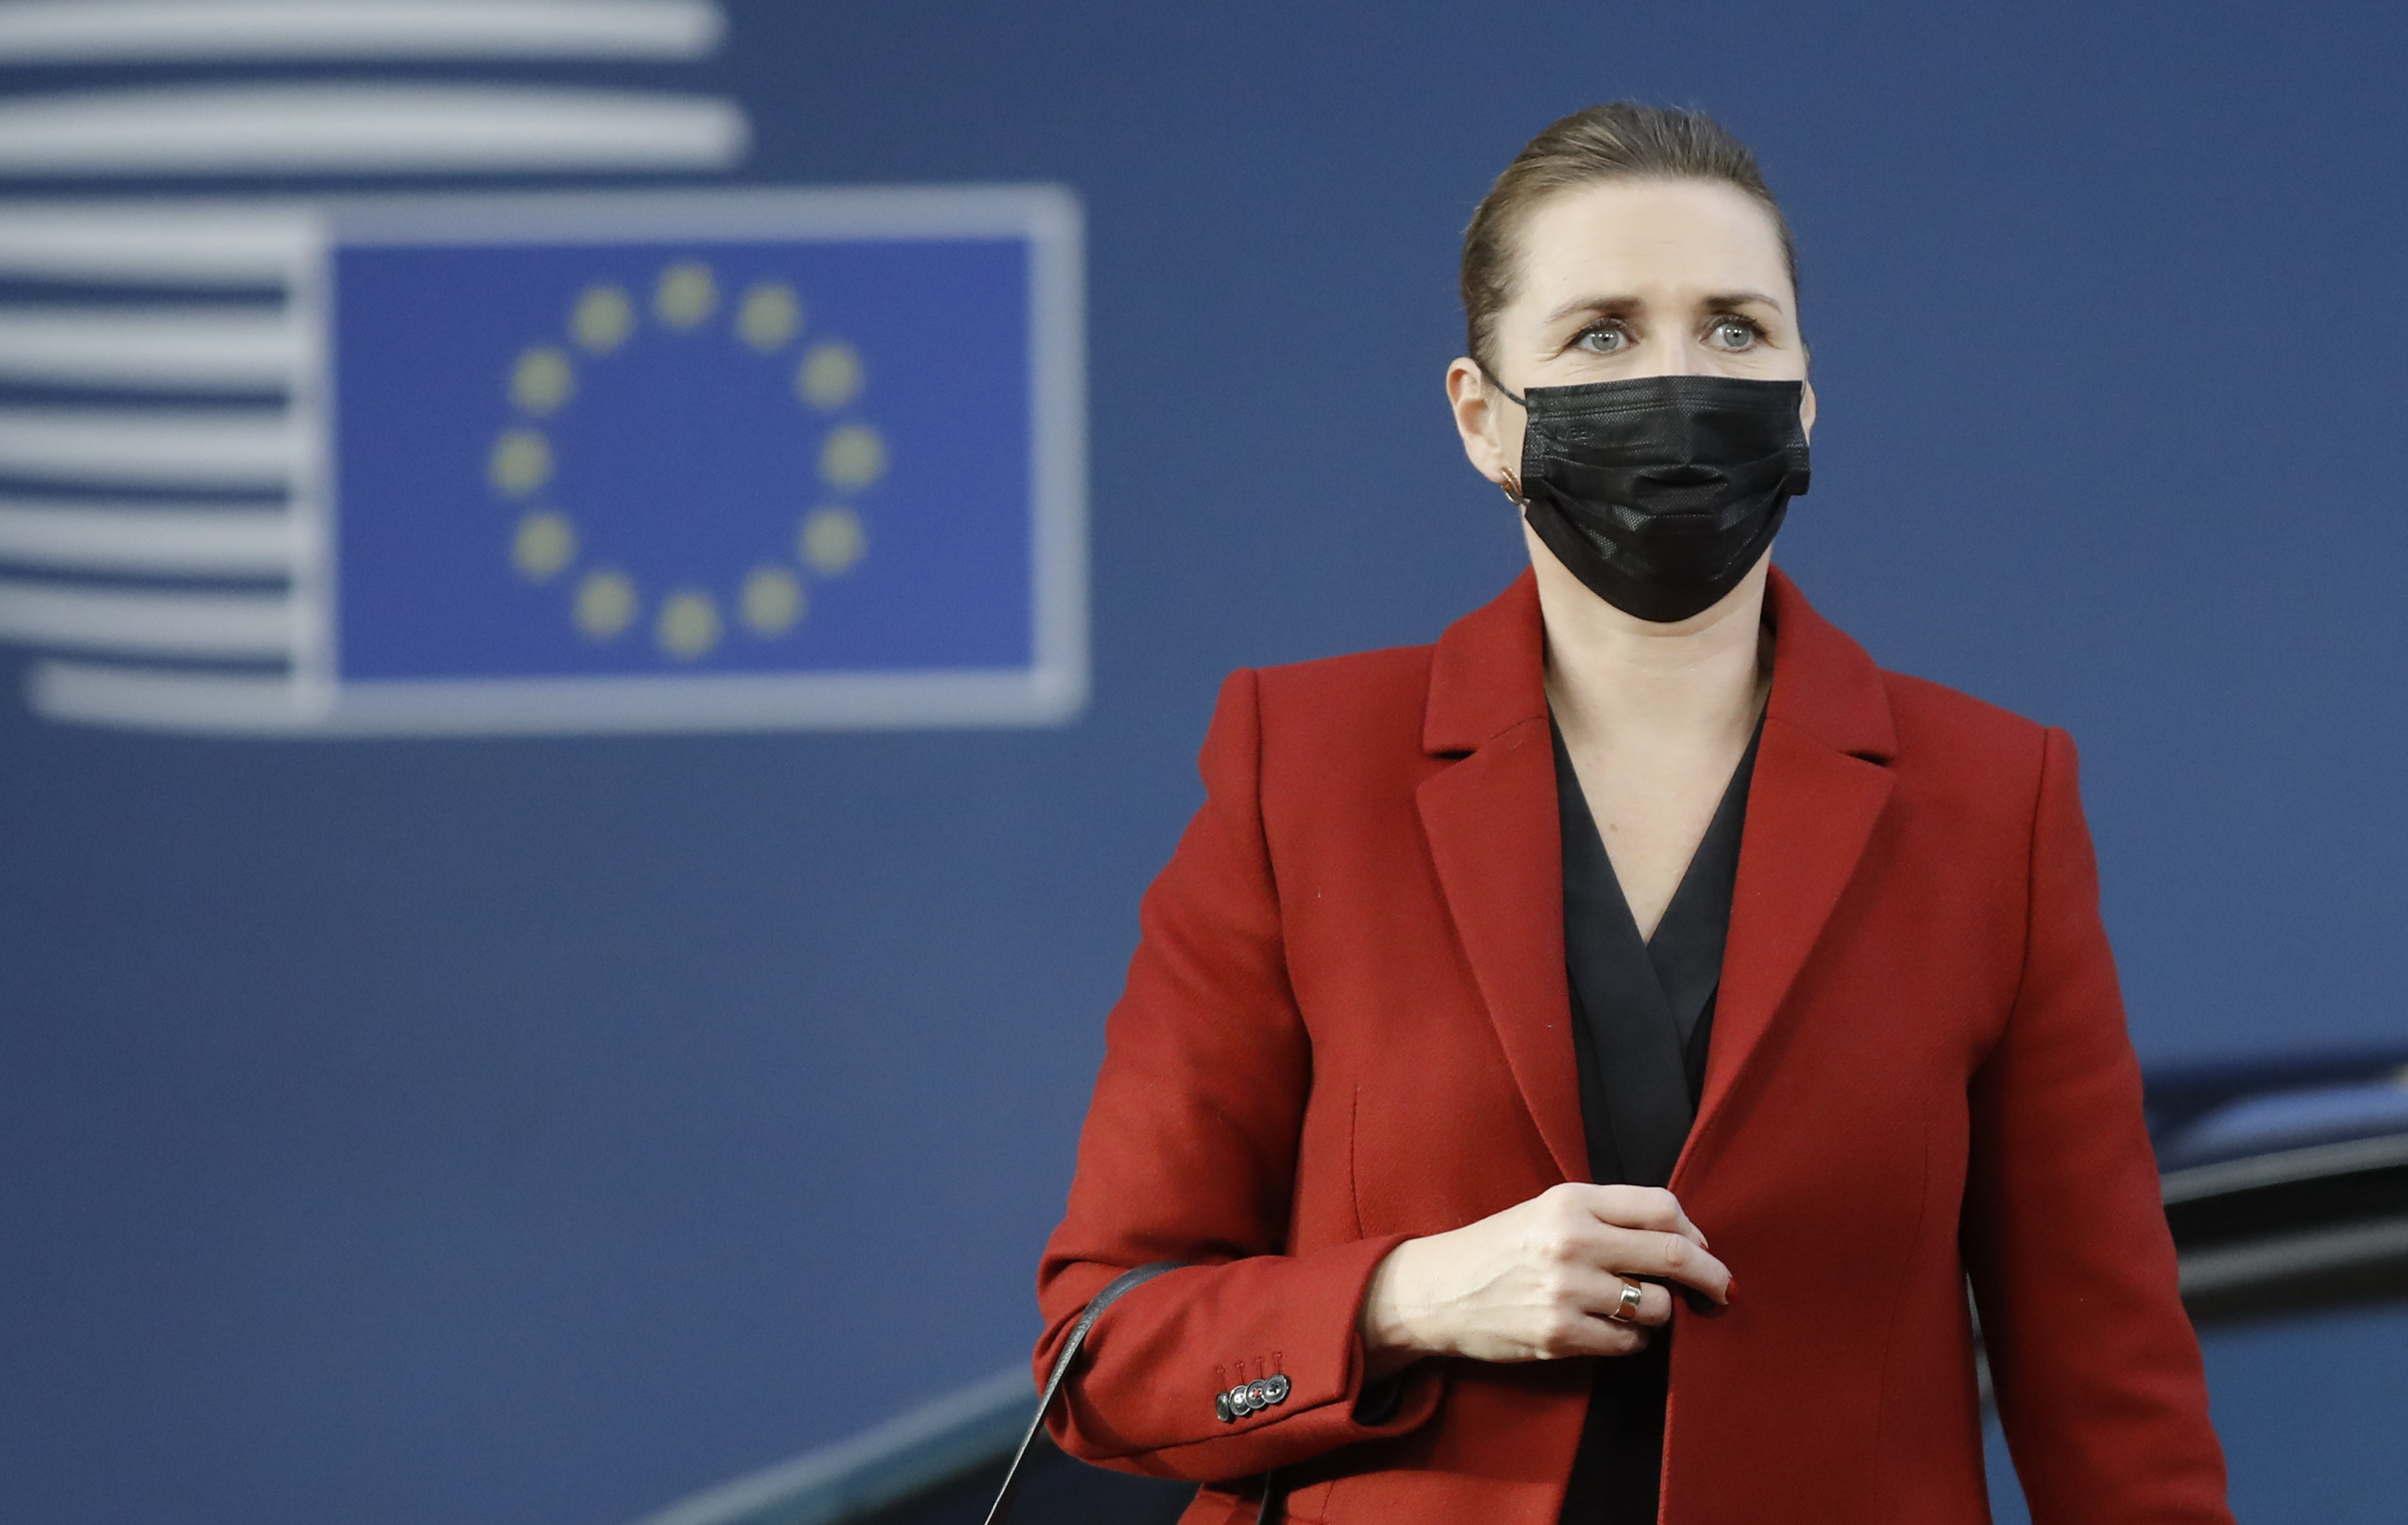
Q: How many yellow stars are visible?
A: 12